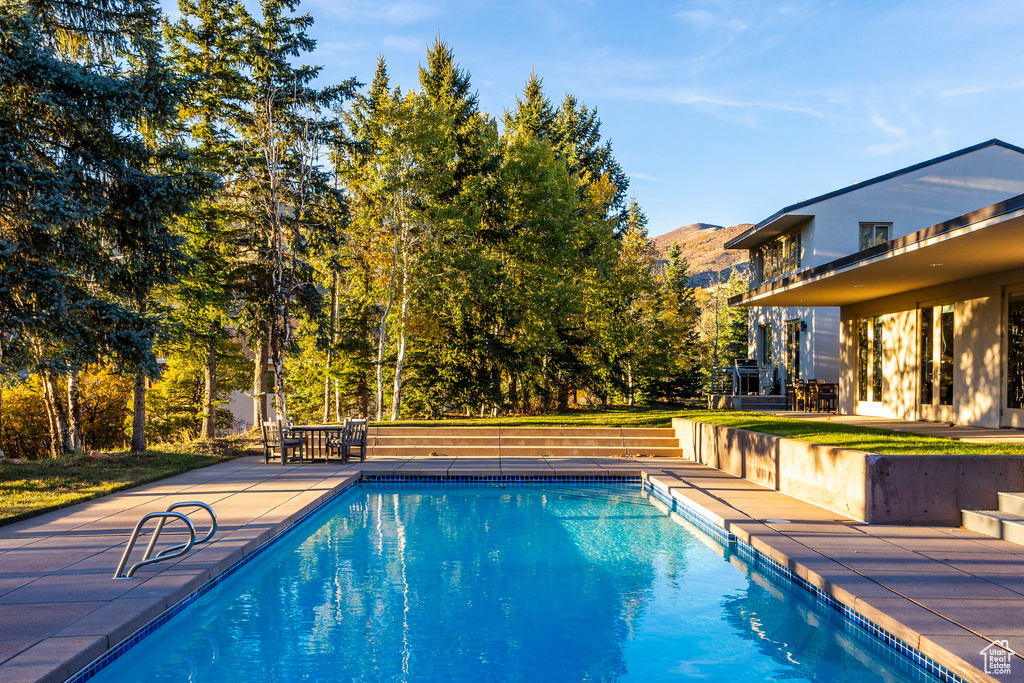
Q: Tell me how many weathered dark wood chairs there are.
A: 4